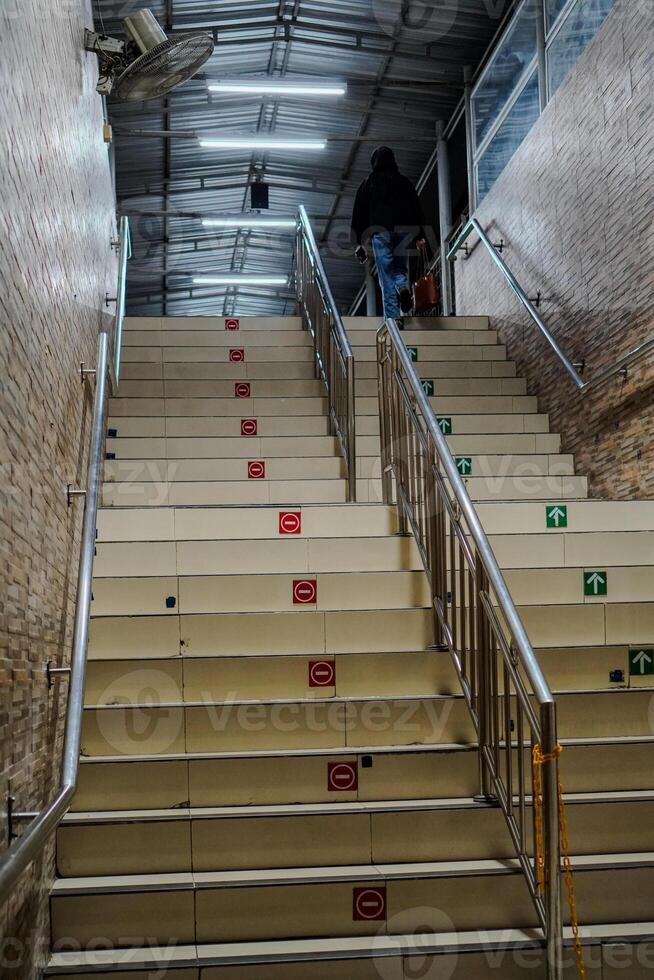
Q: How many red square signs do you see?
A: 10